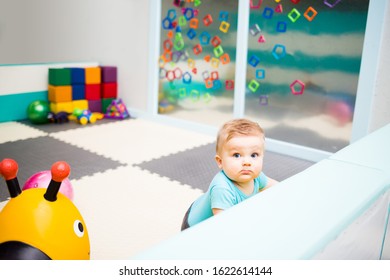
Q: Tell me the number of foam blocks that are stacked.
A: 12